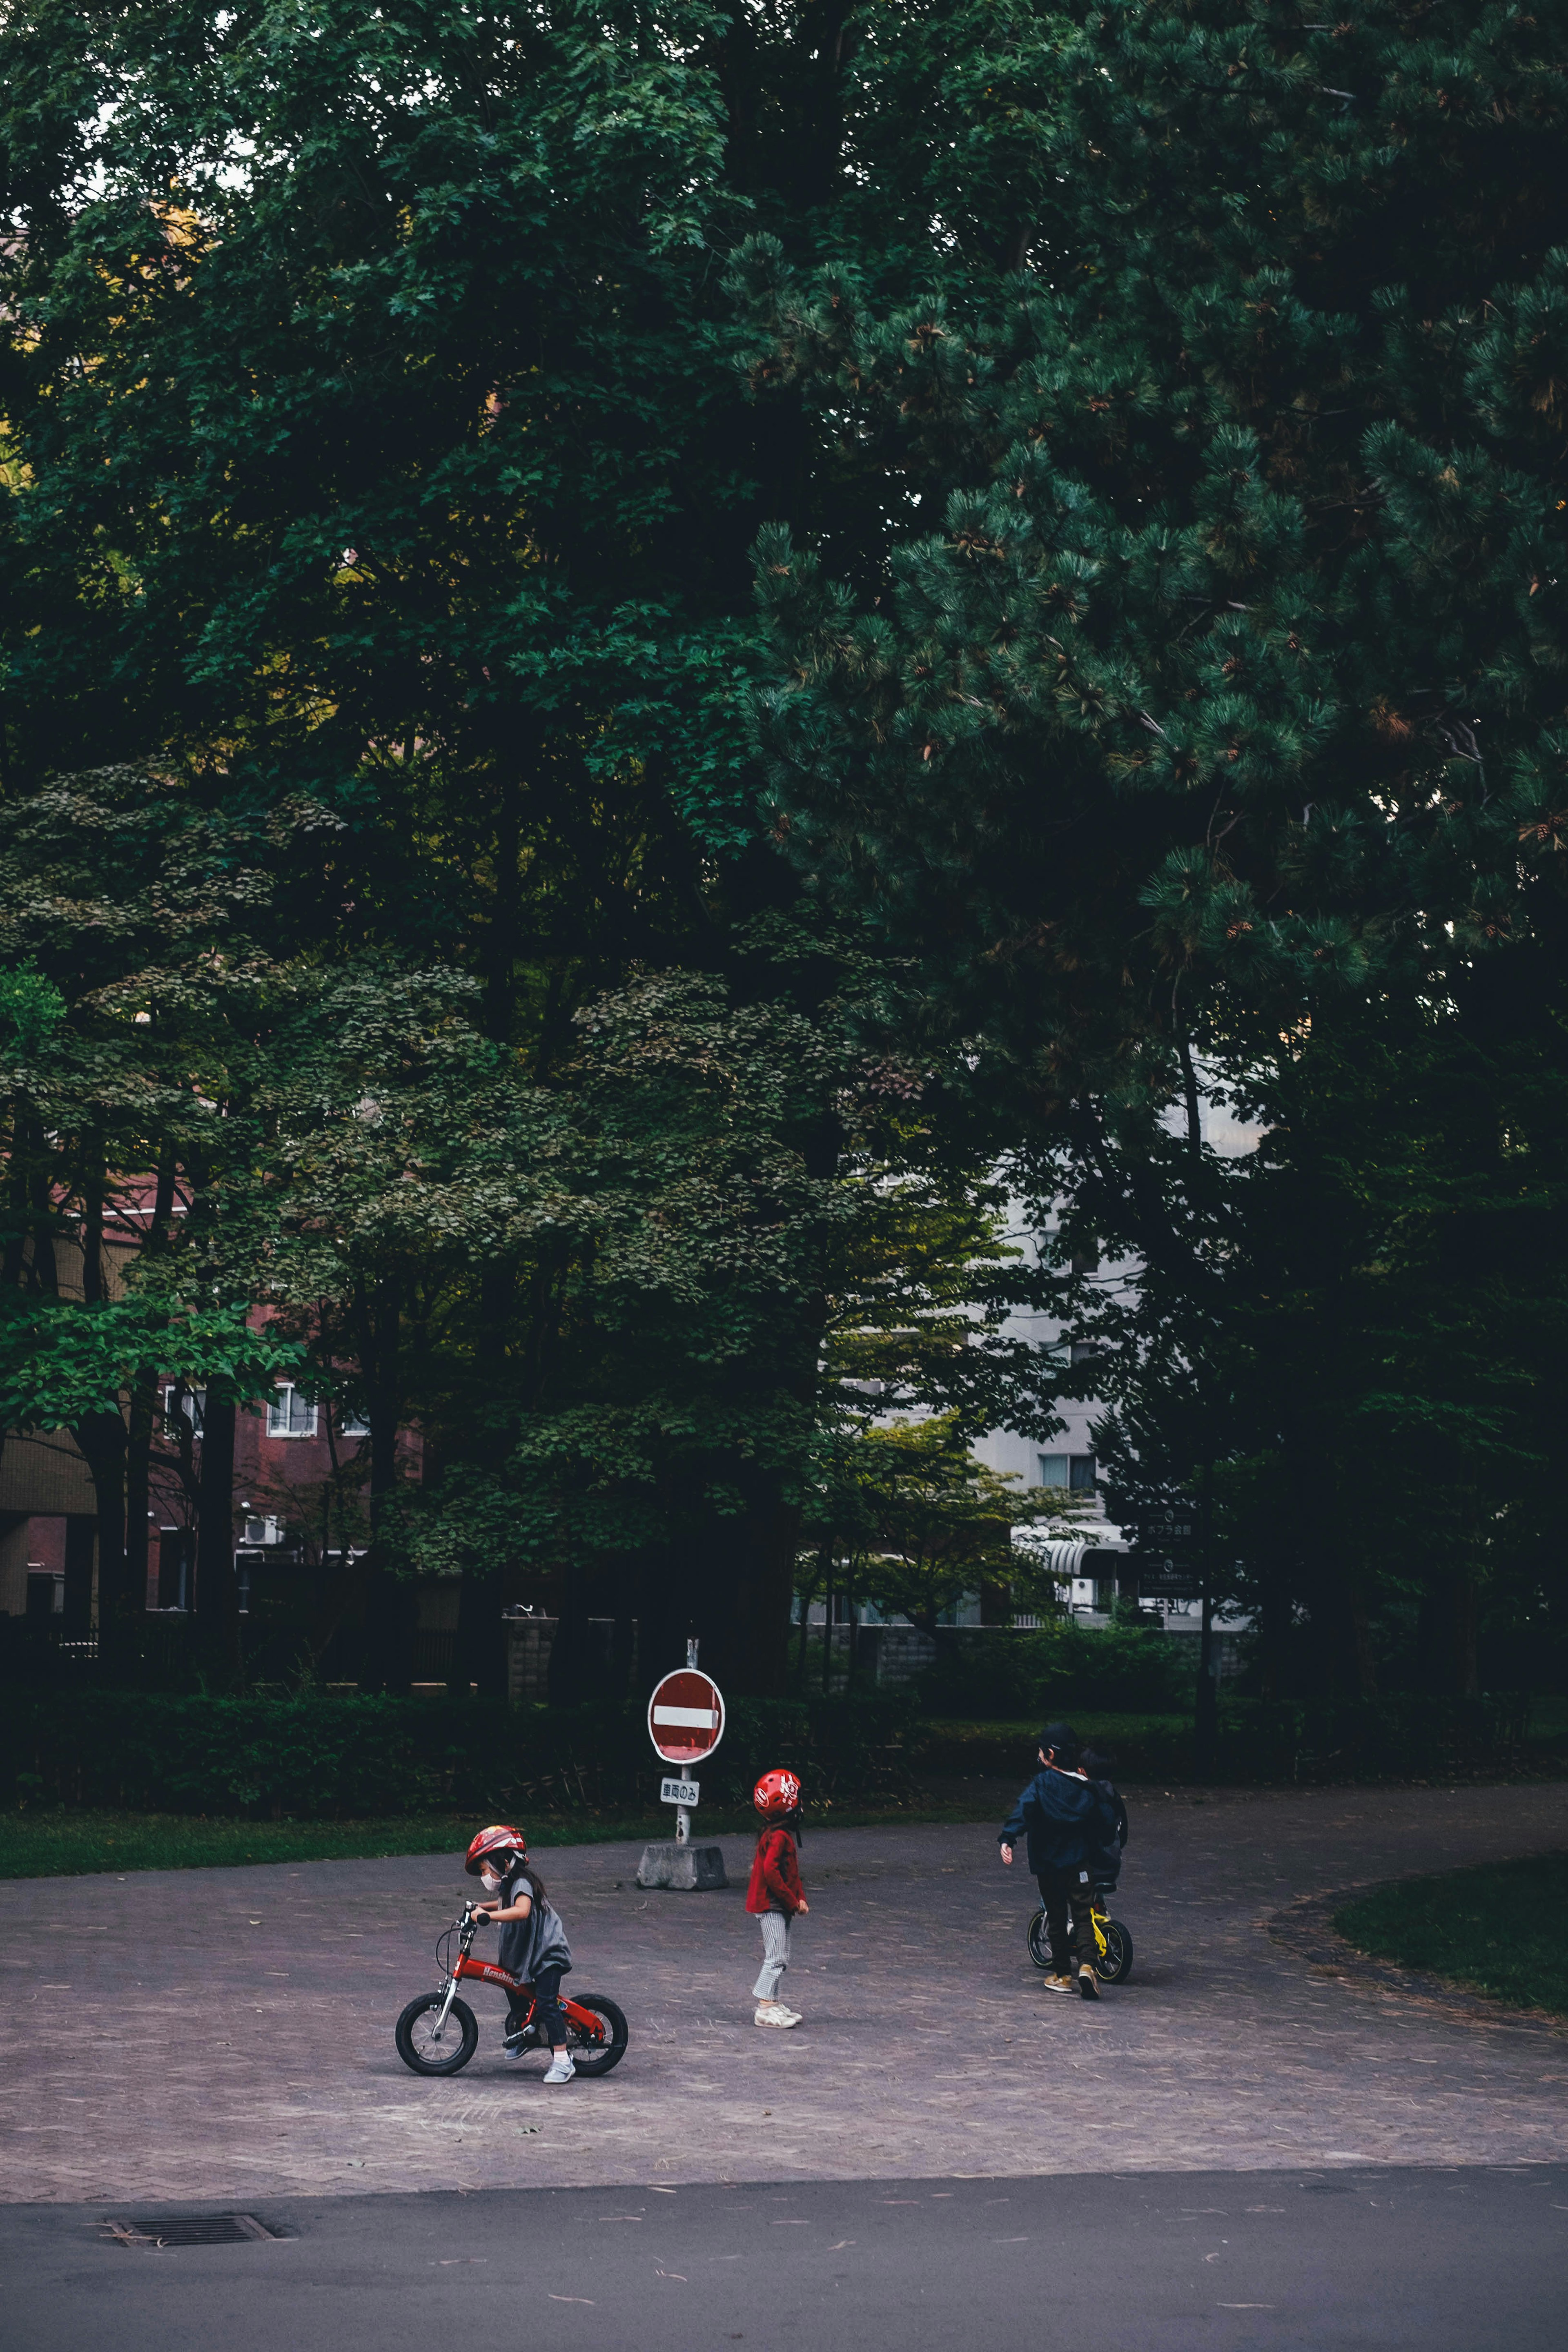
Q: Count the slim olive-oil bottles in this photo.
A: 0